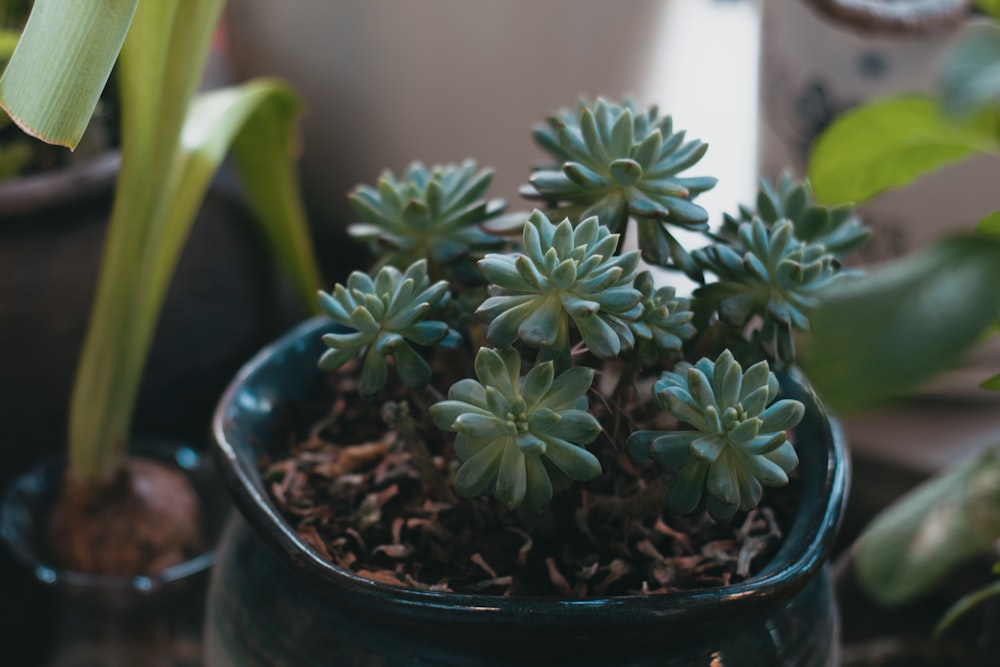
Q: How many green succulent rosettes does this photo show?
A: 9